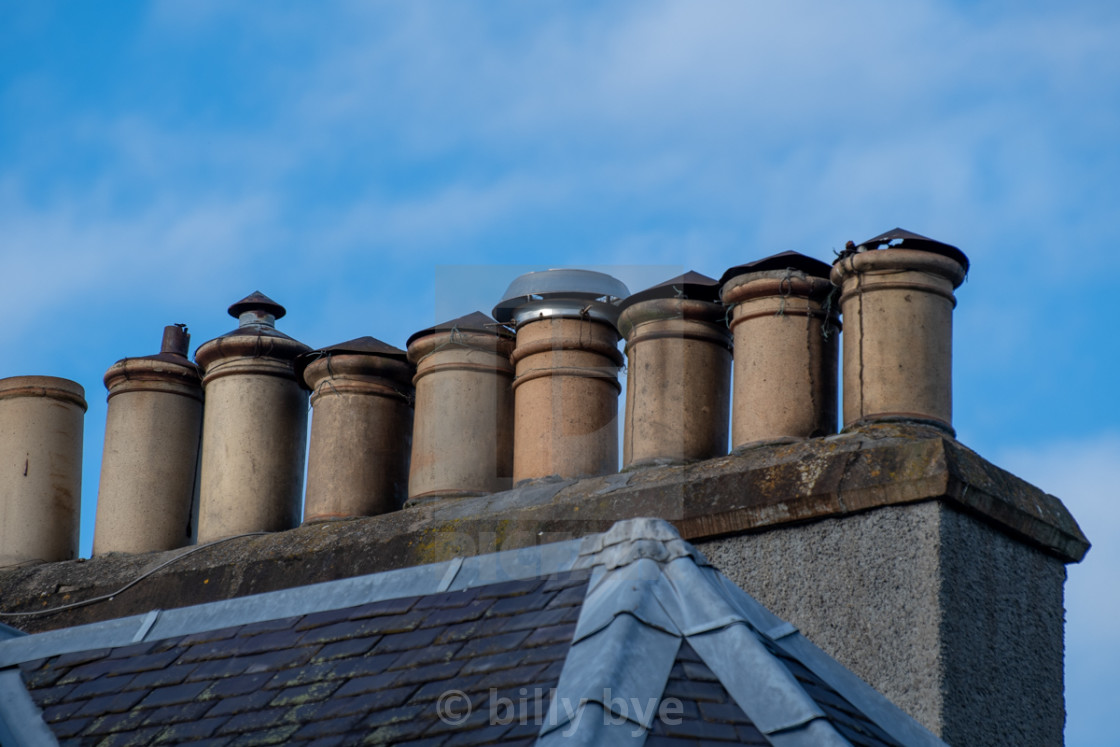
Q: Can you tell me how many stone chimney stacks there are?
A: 9